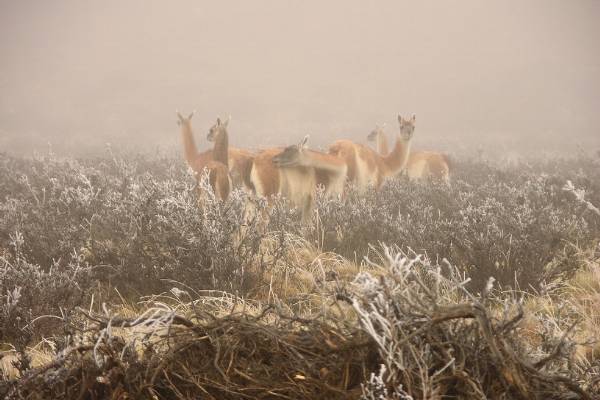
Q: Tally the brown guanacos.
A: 5